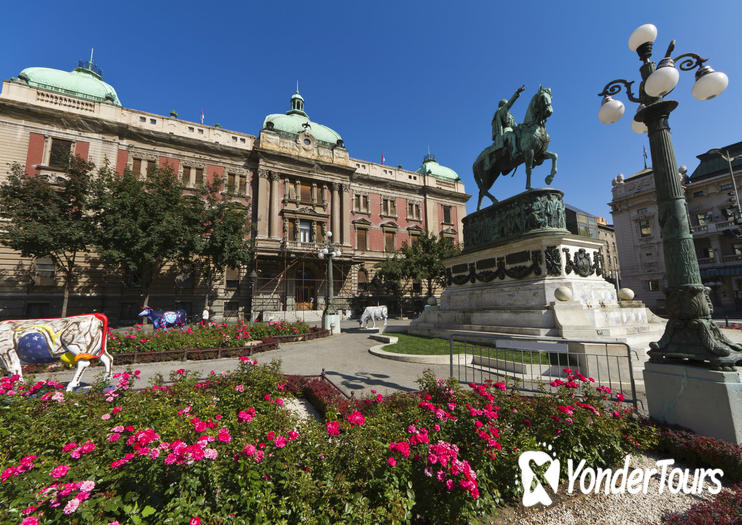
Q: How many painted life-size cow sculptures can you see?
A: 3